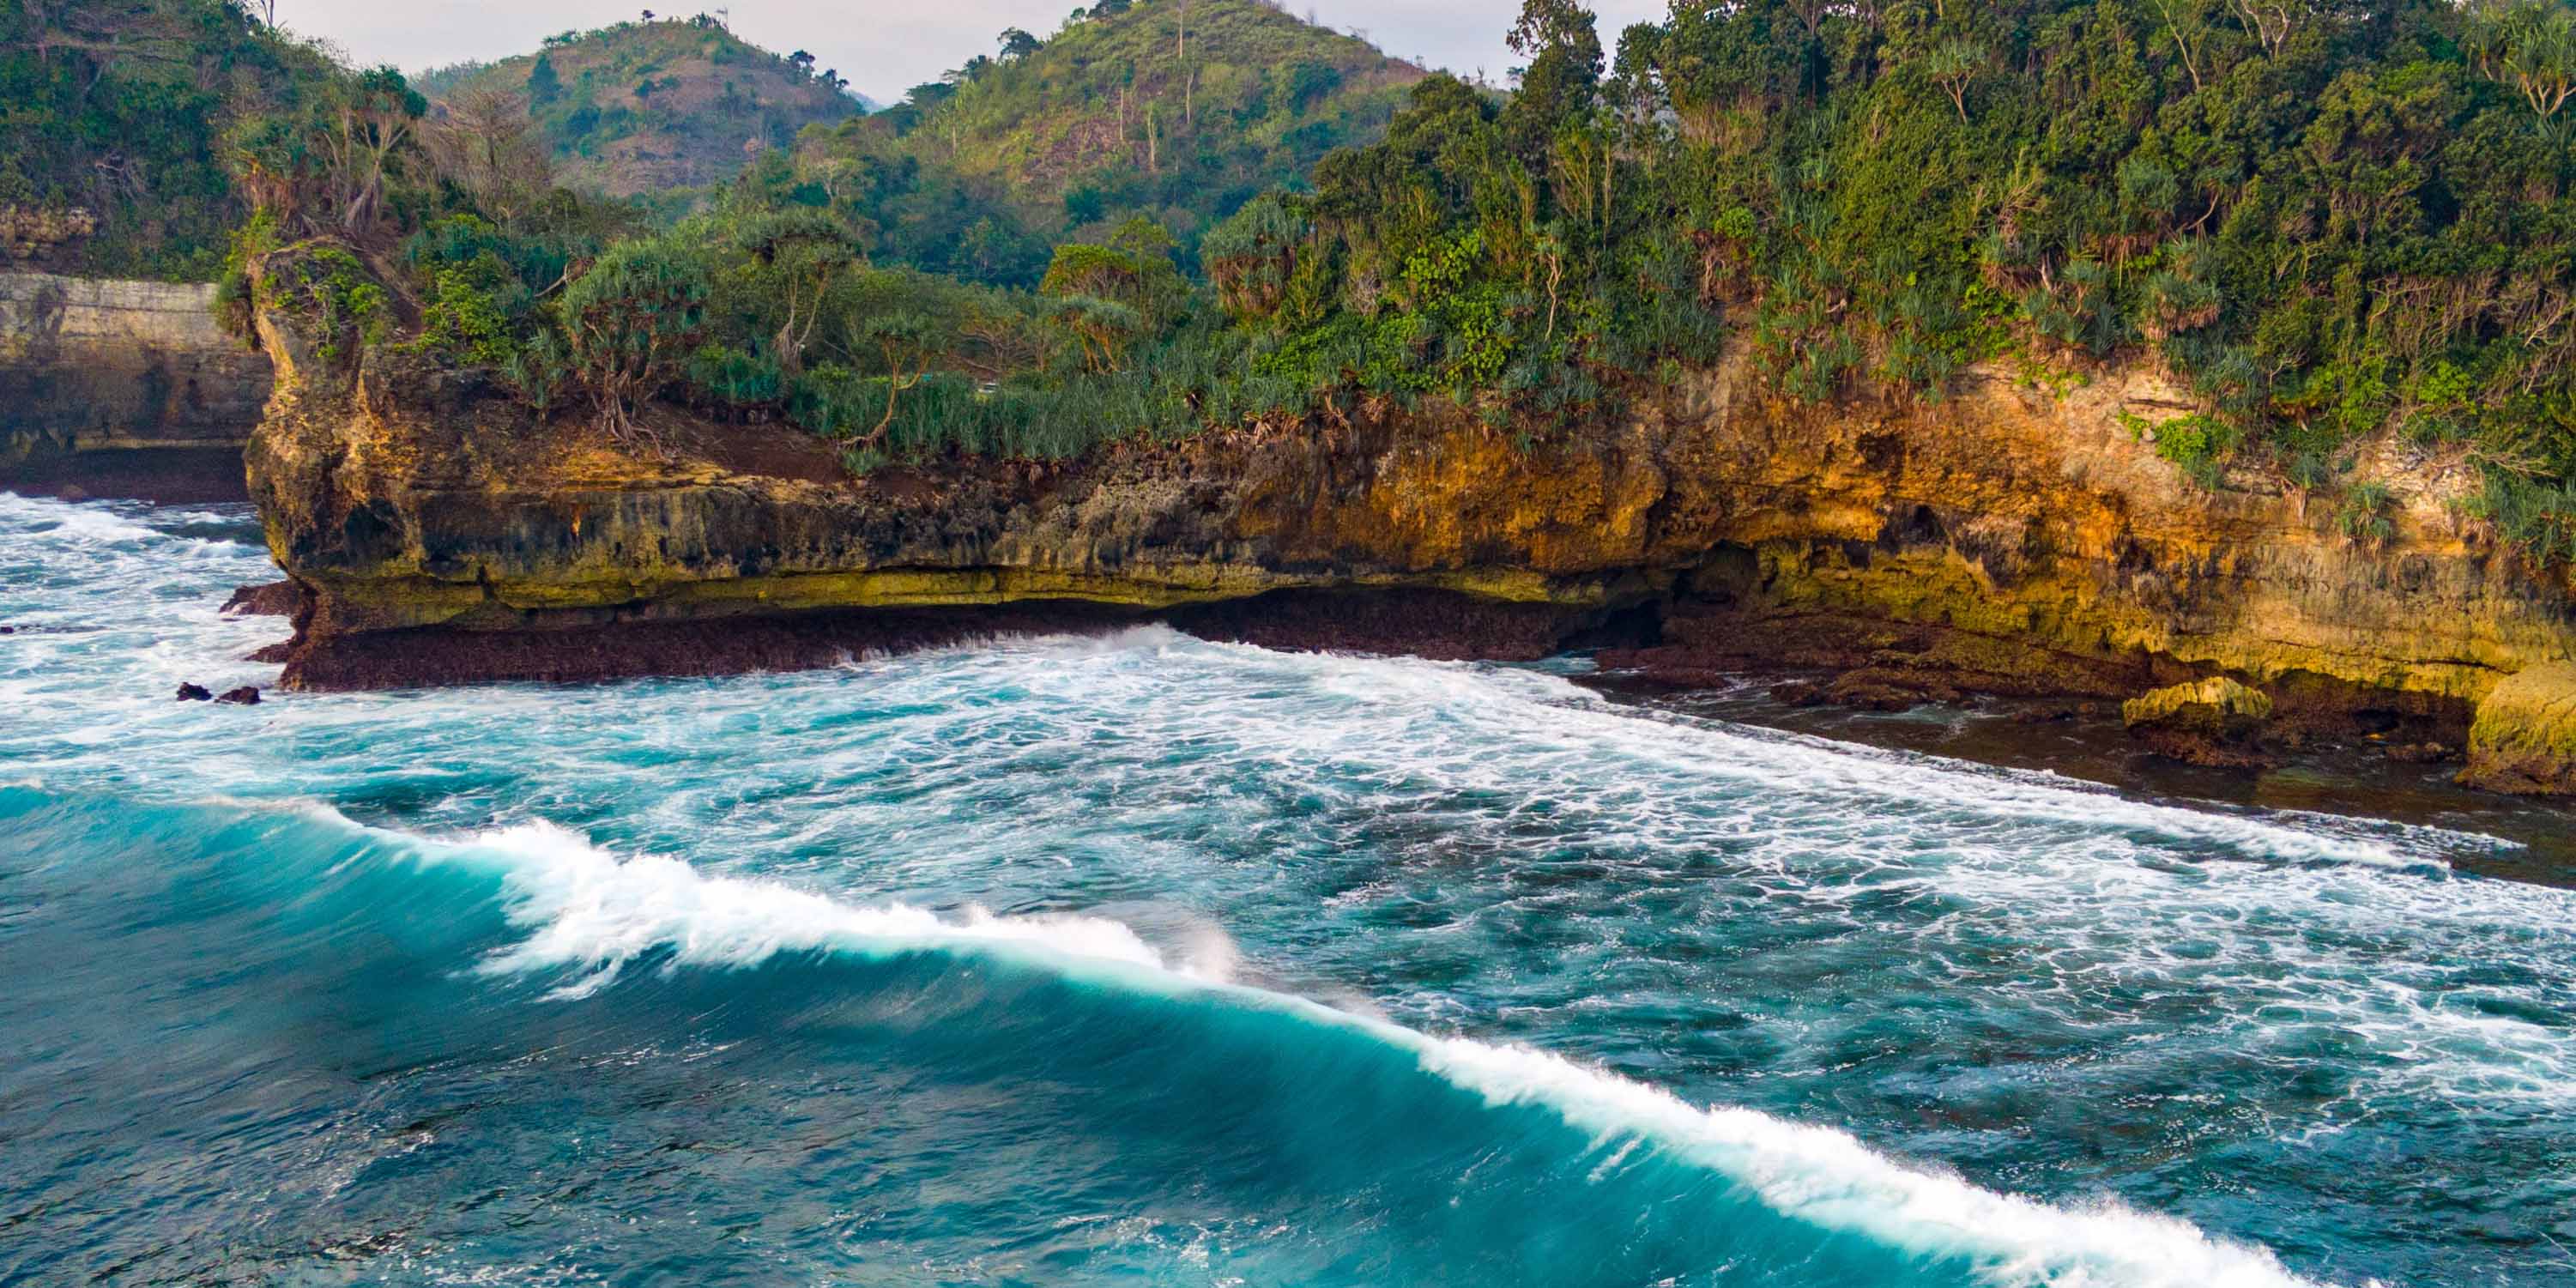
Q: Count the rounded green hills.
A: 2